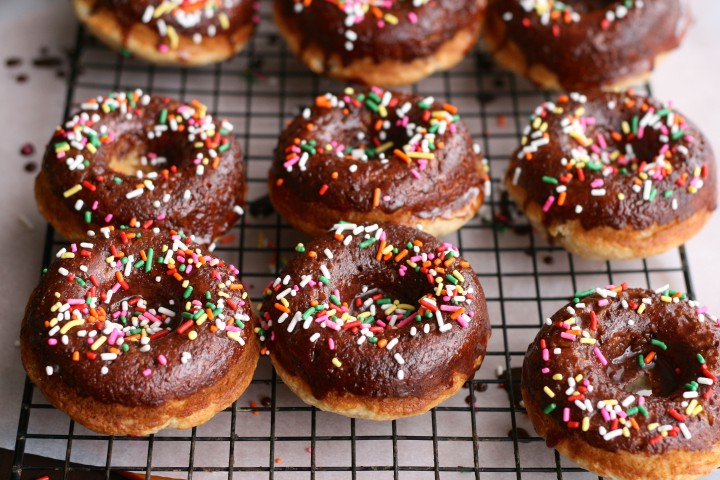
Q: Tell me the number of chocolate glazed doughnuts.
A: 9